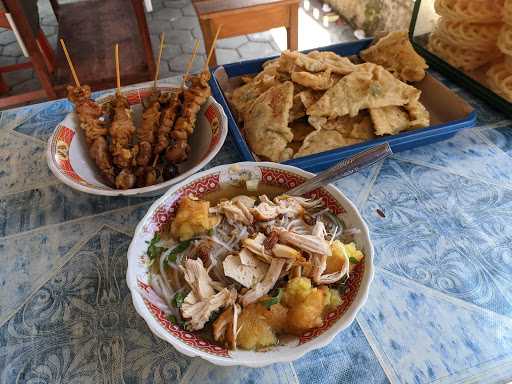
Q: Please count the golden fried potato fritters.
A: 4